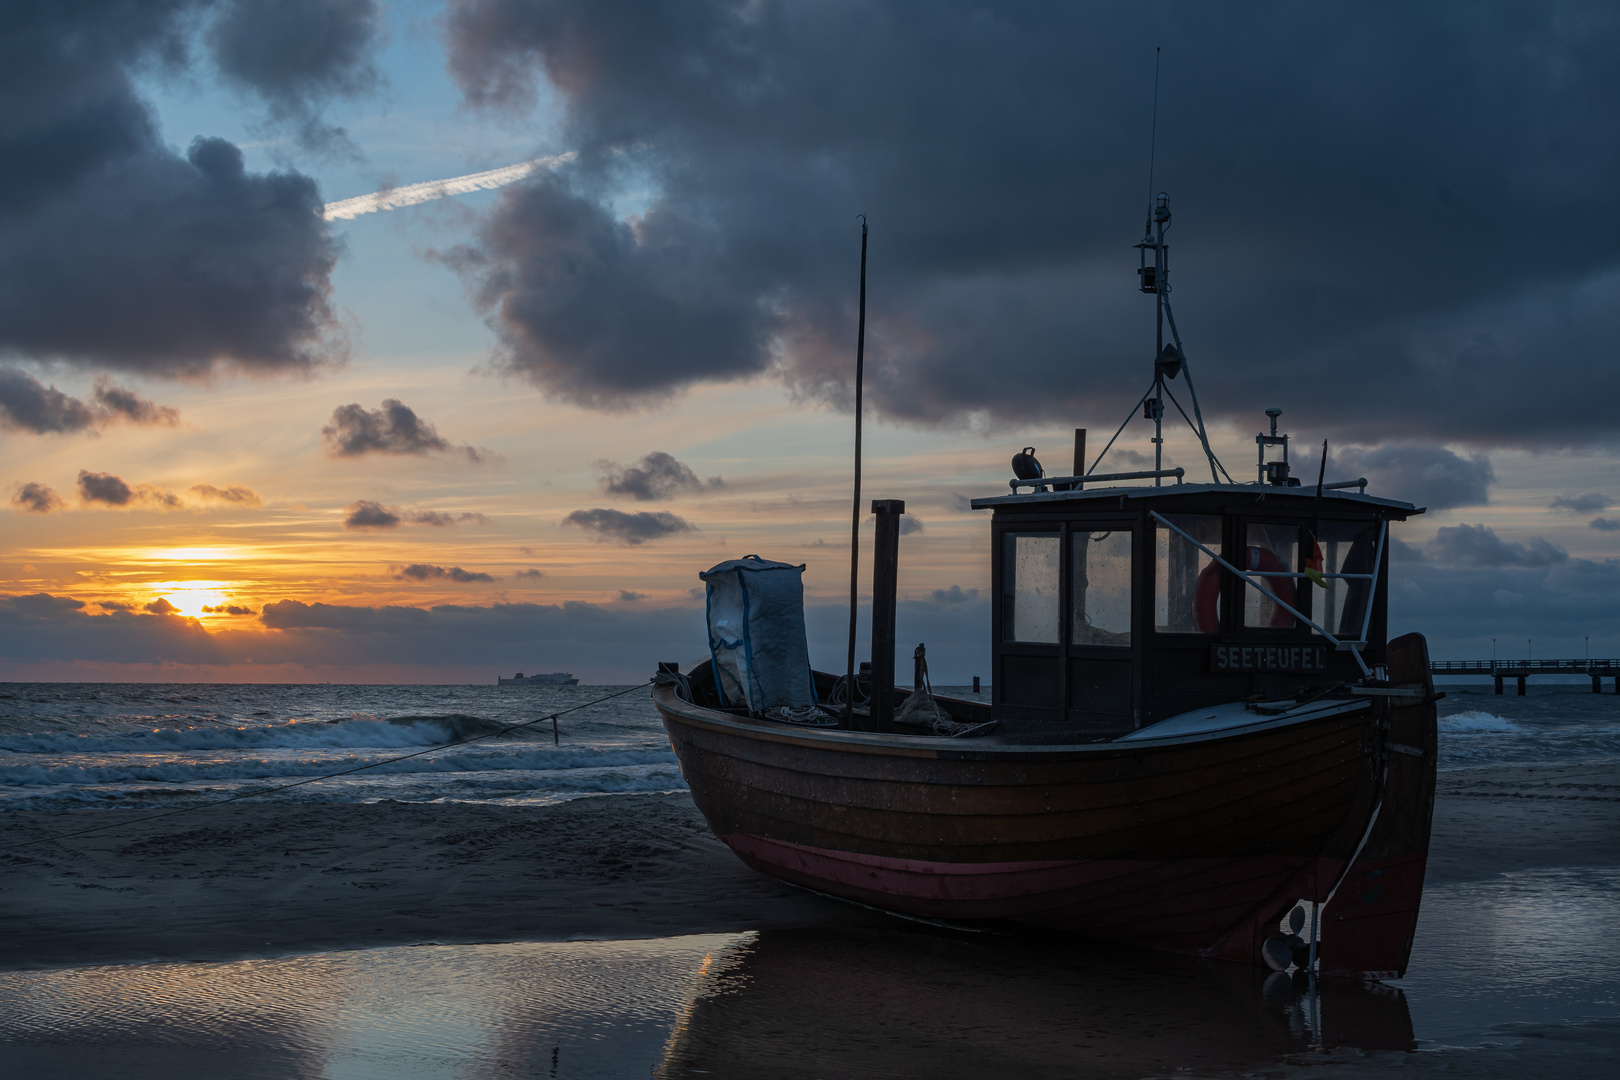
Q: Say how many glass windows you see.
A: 5